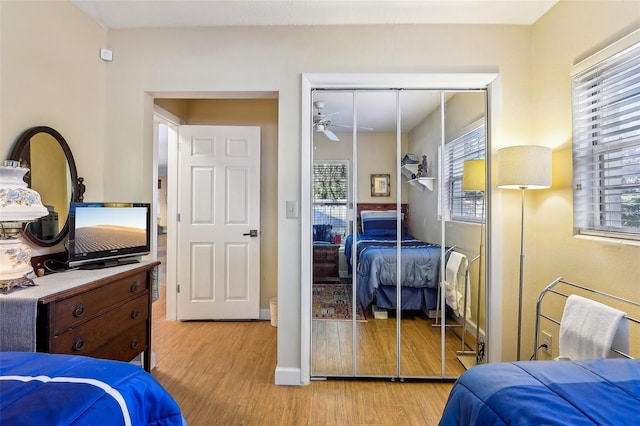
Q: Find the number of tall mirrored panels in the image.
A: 4